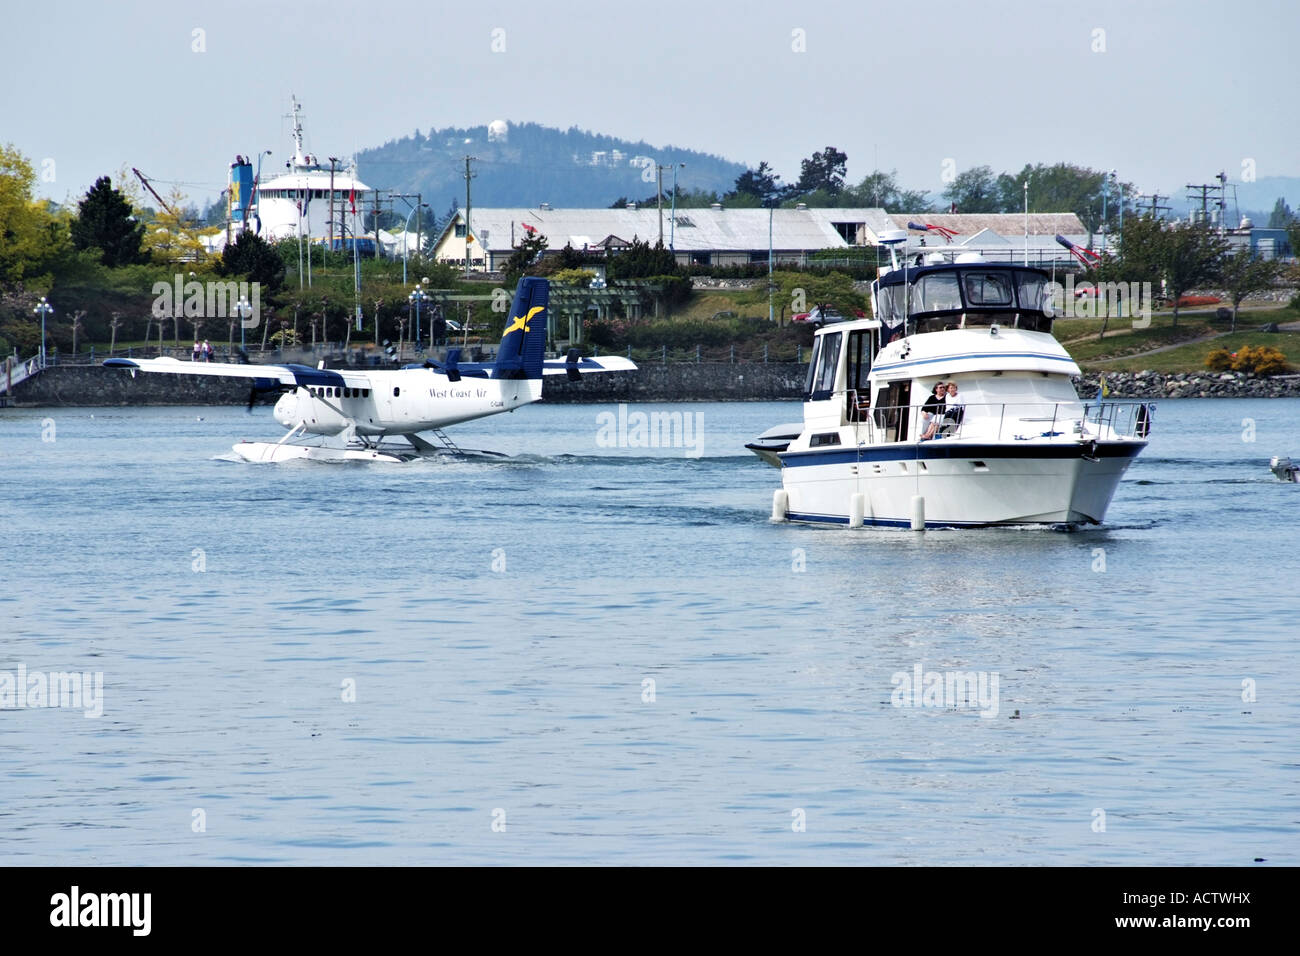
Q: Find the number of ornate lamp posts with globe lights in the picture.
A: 4